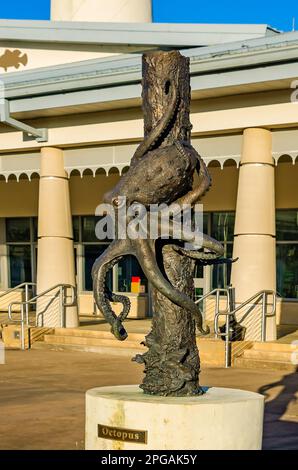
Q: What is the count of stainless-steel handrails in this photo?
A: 4